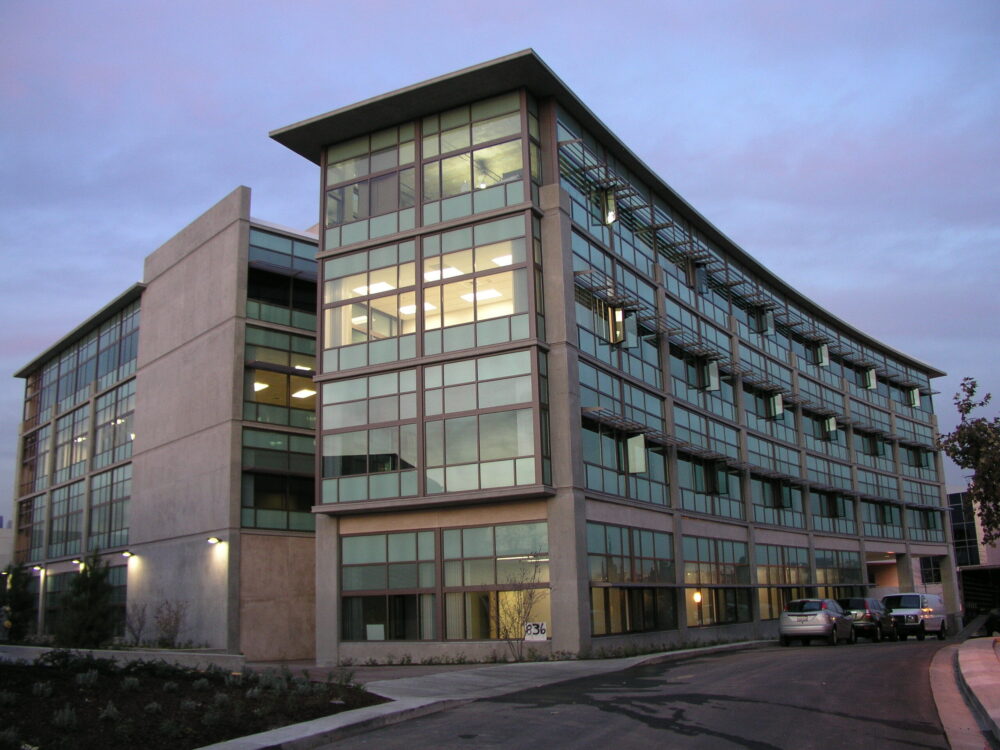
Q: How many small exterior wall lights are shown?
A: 5